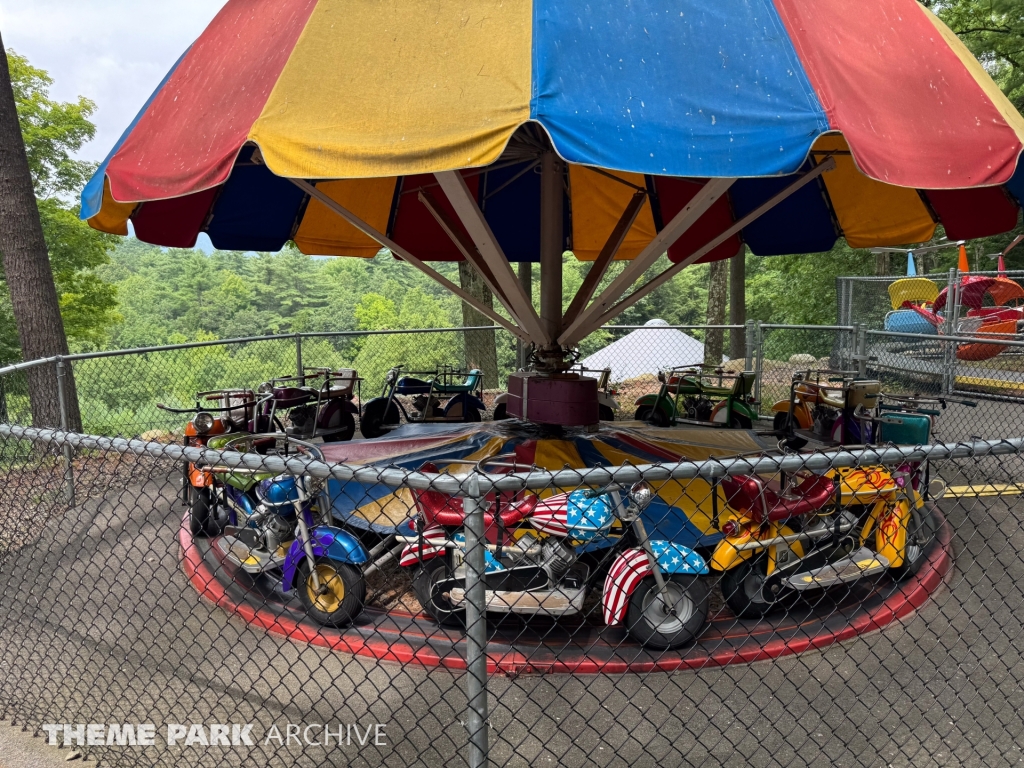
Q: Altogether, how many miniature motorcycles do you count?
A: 10